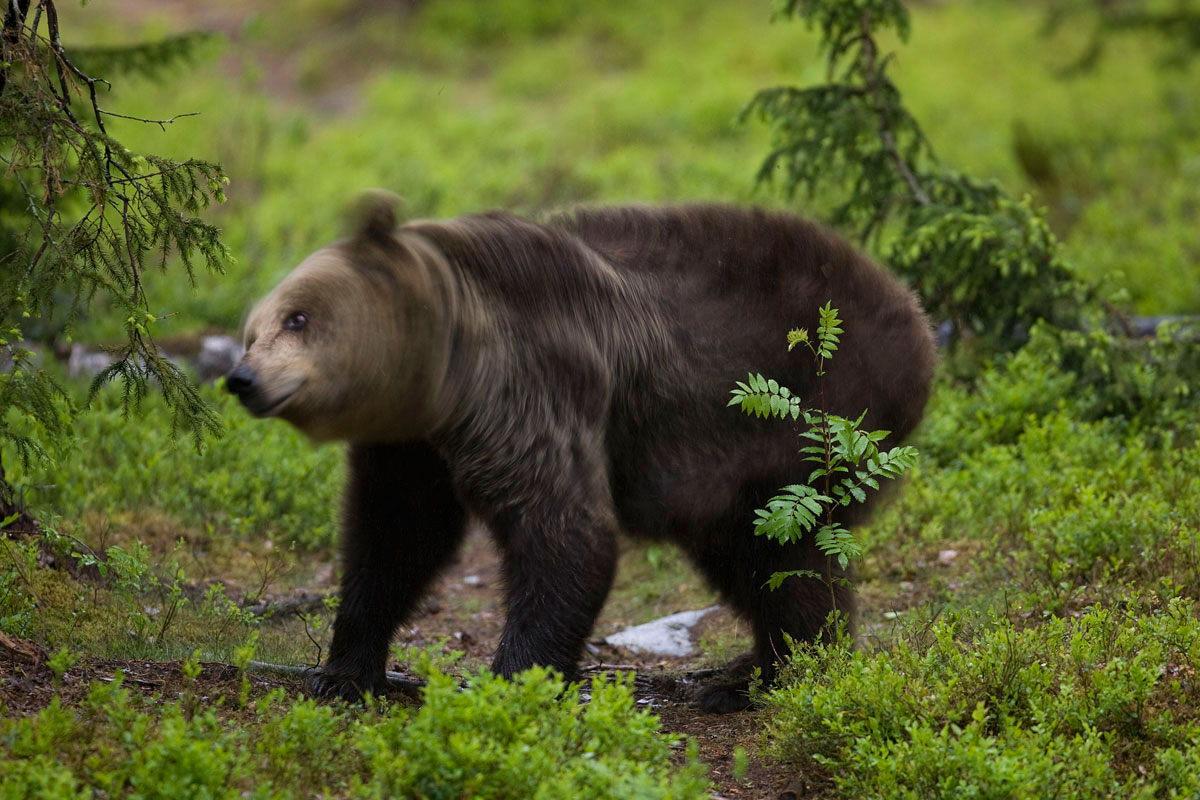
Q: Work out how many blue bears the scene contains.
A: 0